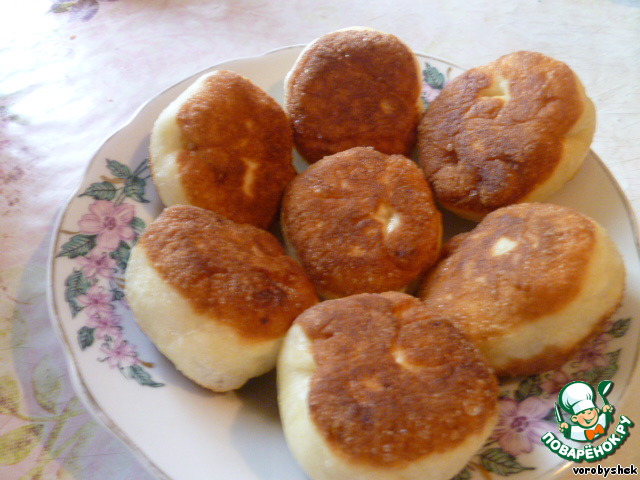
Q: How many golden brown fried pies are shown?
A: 7